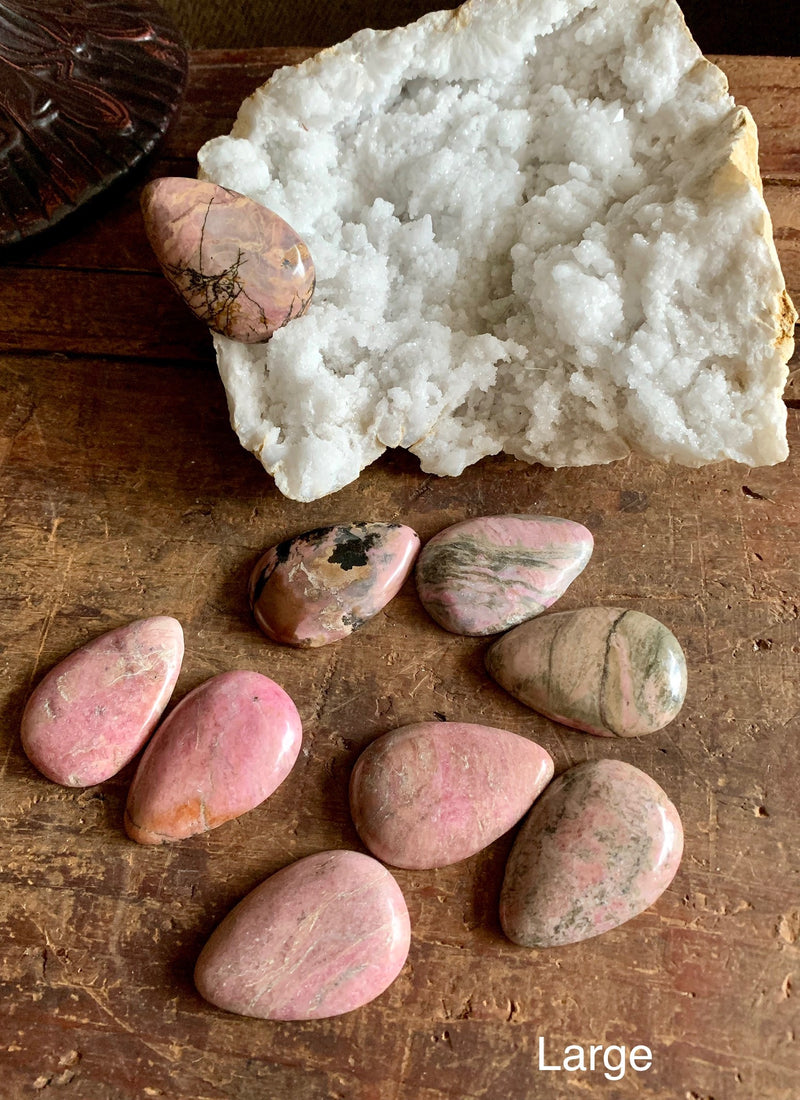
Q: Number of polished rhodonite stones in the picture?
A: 9